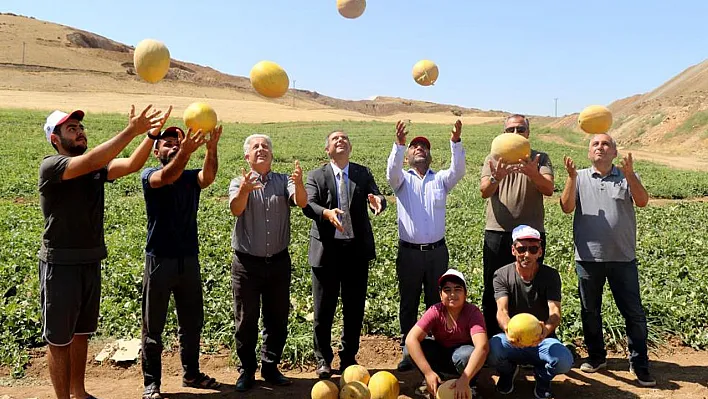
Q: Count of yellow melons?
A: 13